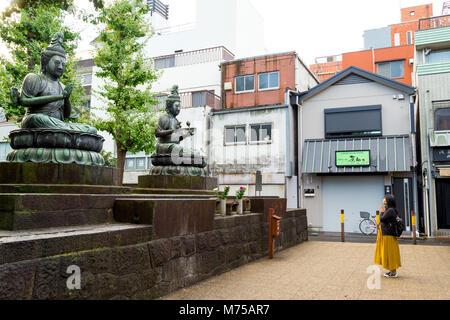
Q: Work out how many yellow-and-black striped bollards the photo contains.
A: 3